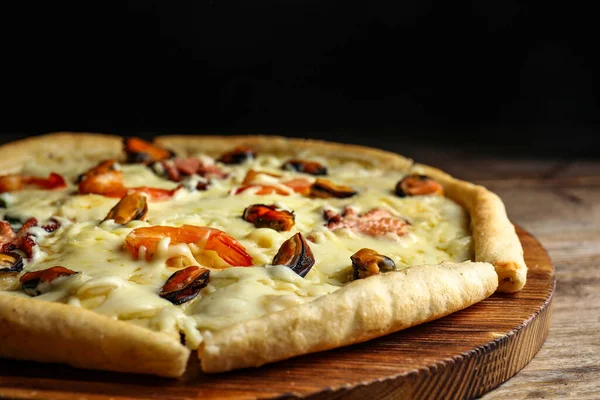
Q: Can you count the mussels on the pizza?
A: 12